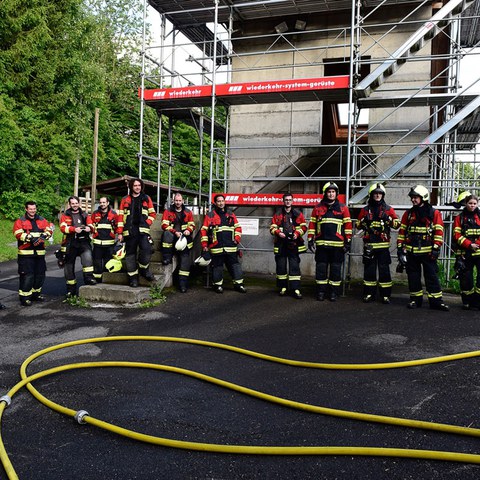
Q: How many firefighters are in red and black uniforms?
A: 11